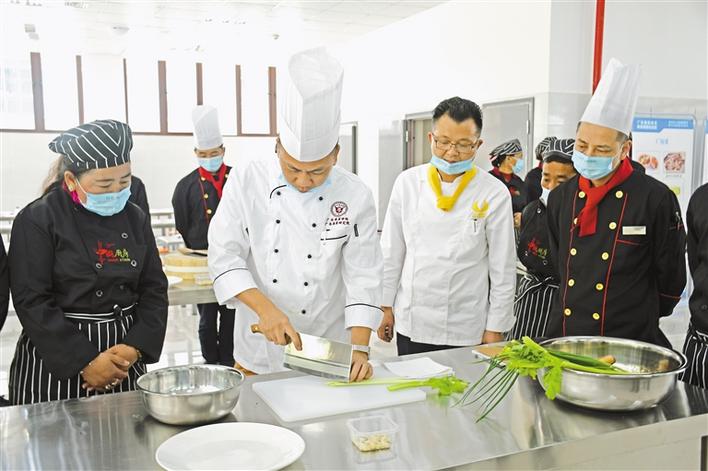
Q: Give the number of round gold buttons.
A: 14